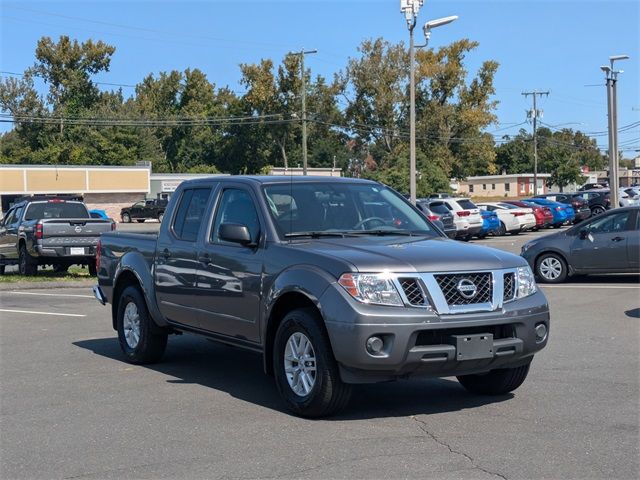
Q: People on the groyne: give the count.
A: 0